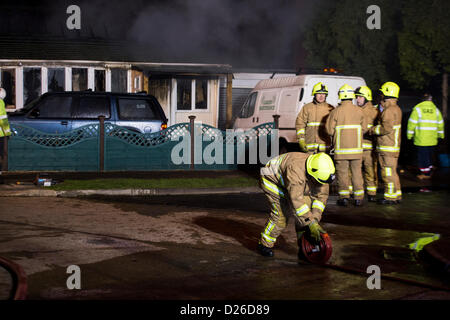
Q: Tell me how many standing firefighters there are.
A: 4